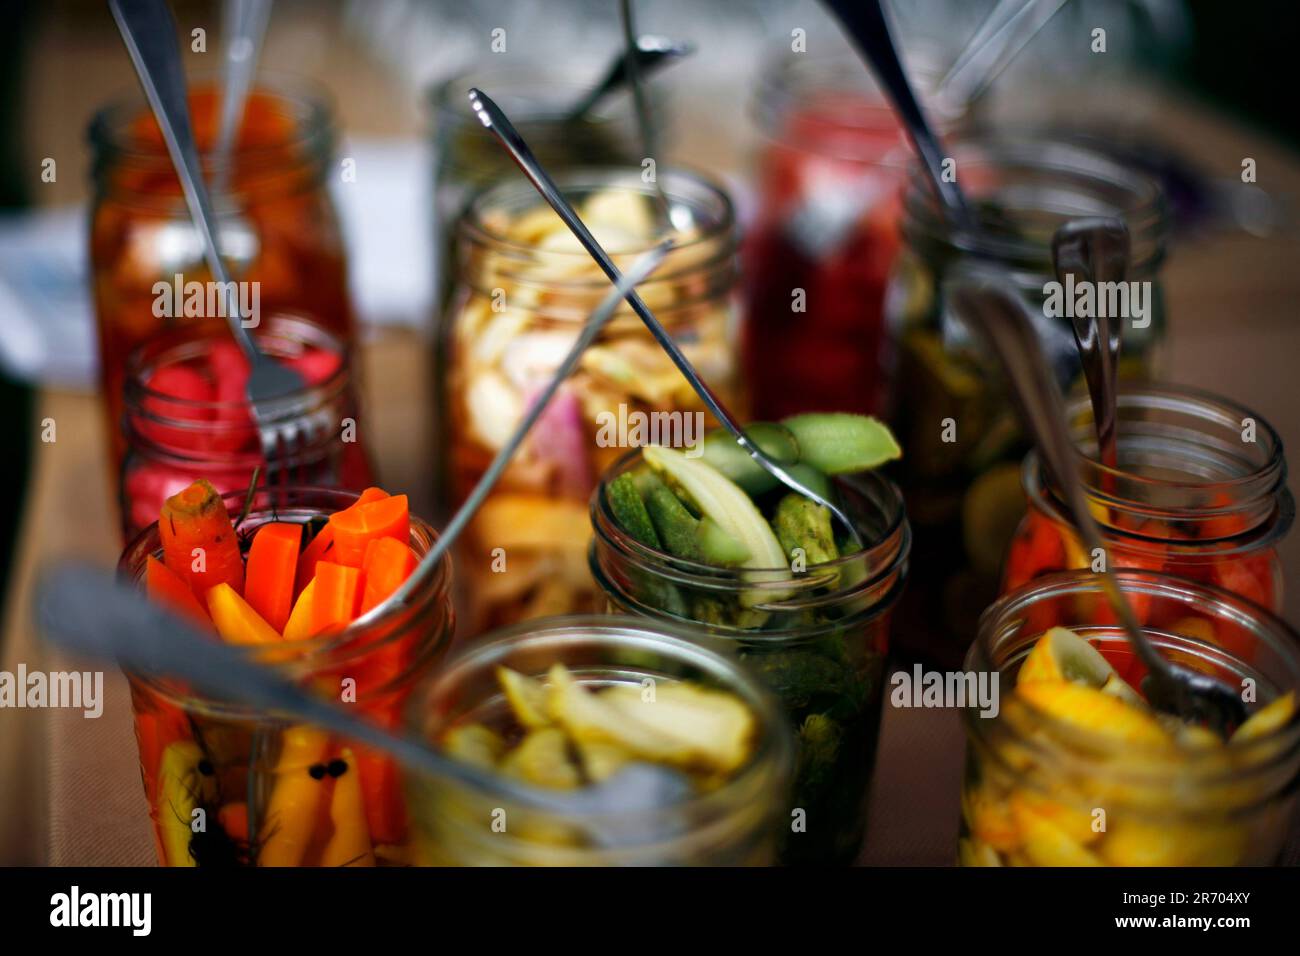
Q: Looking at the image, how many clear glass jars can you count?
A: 11